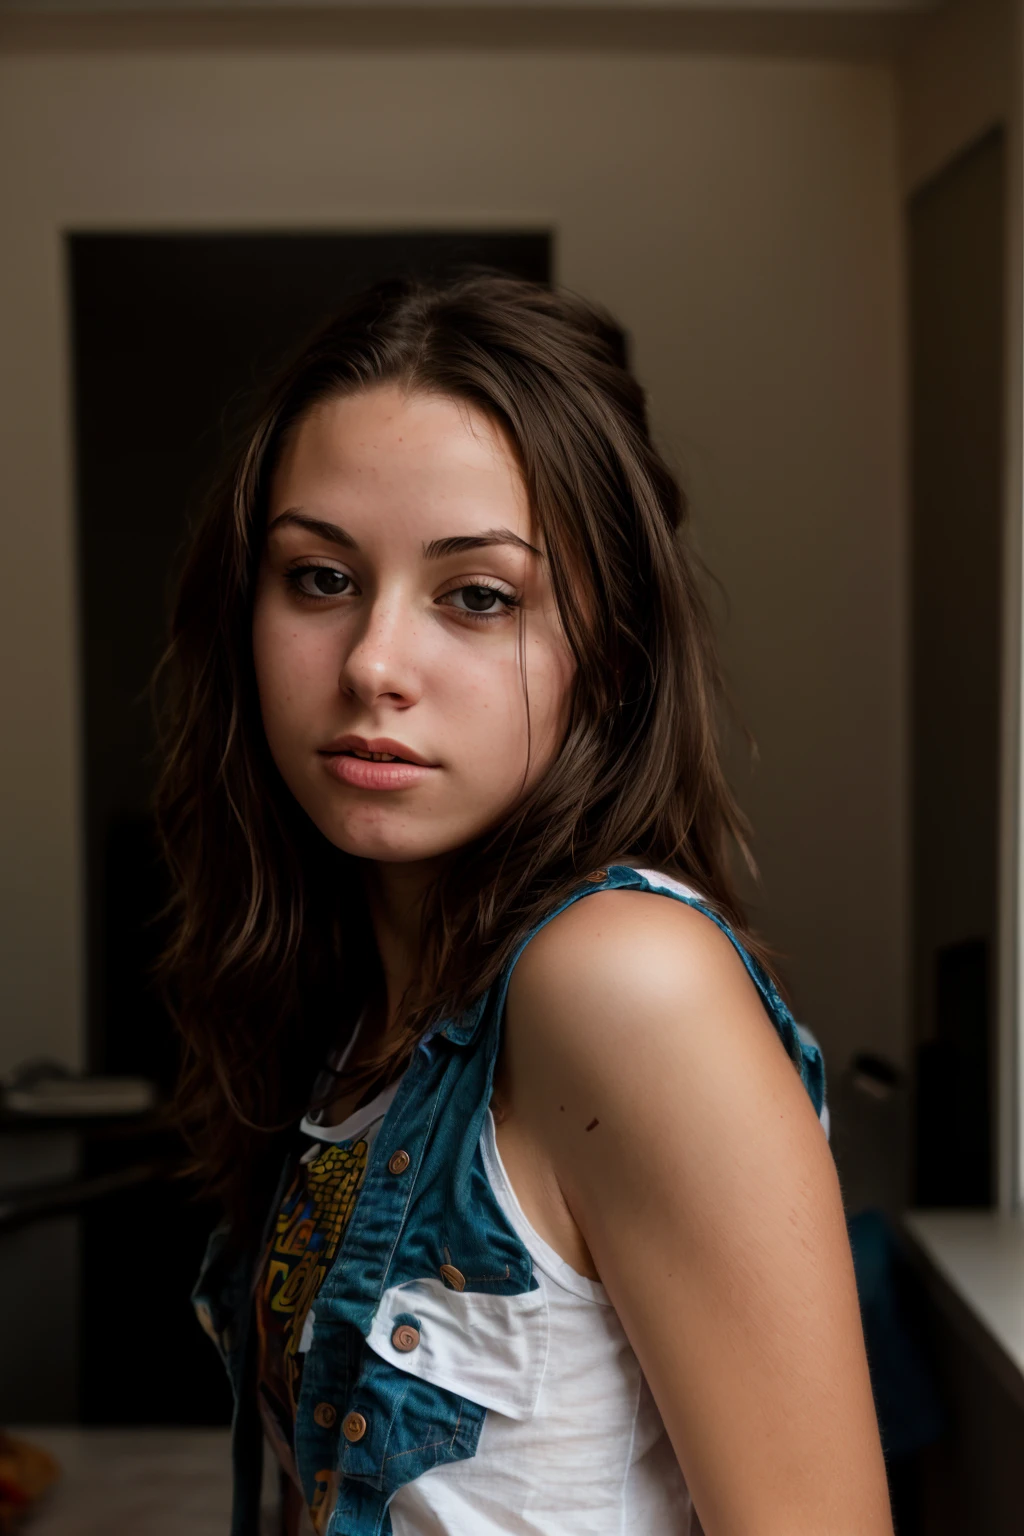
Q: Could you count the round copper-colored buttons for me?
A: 5